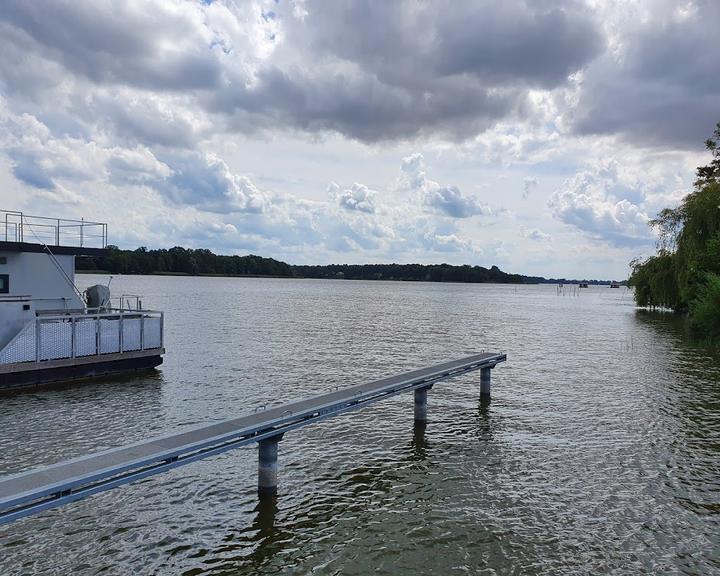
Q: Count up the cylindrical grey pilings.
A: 3